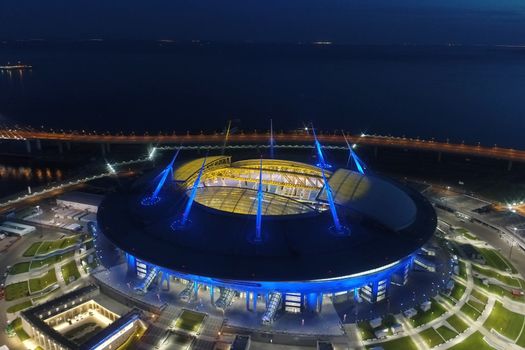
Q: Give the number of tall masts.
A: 8